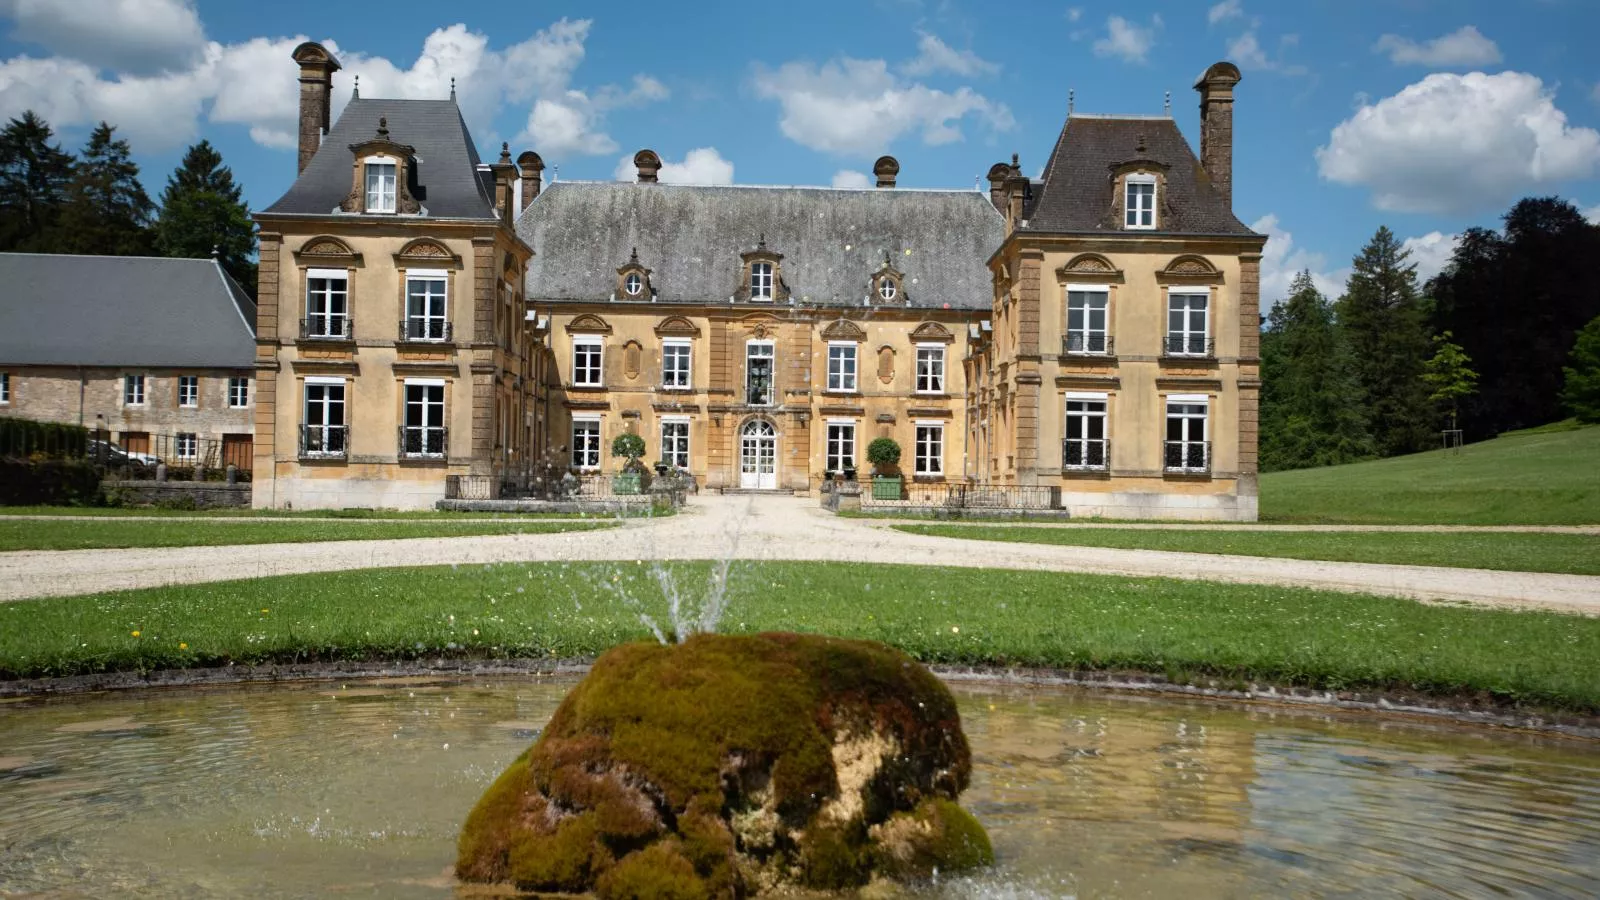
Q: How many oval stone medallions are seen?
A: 2